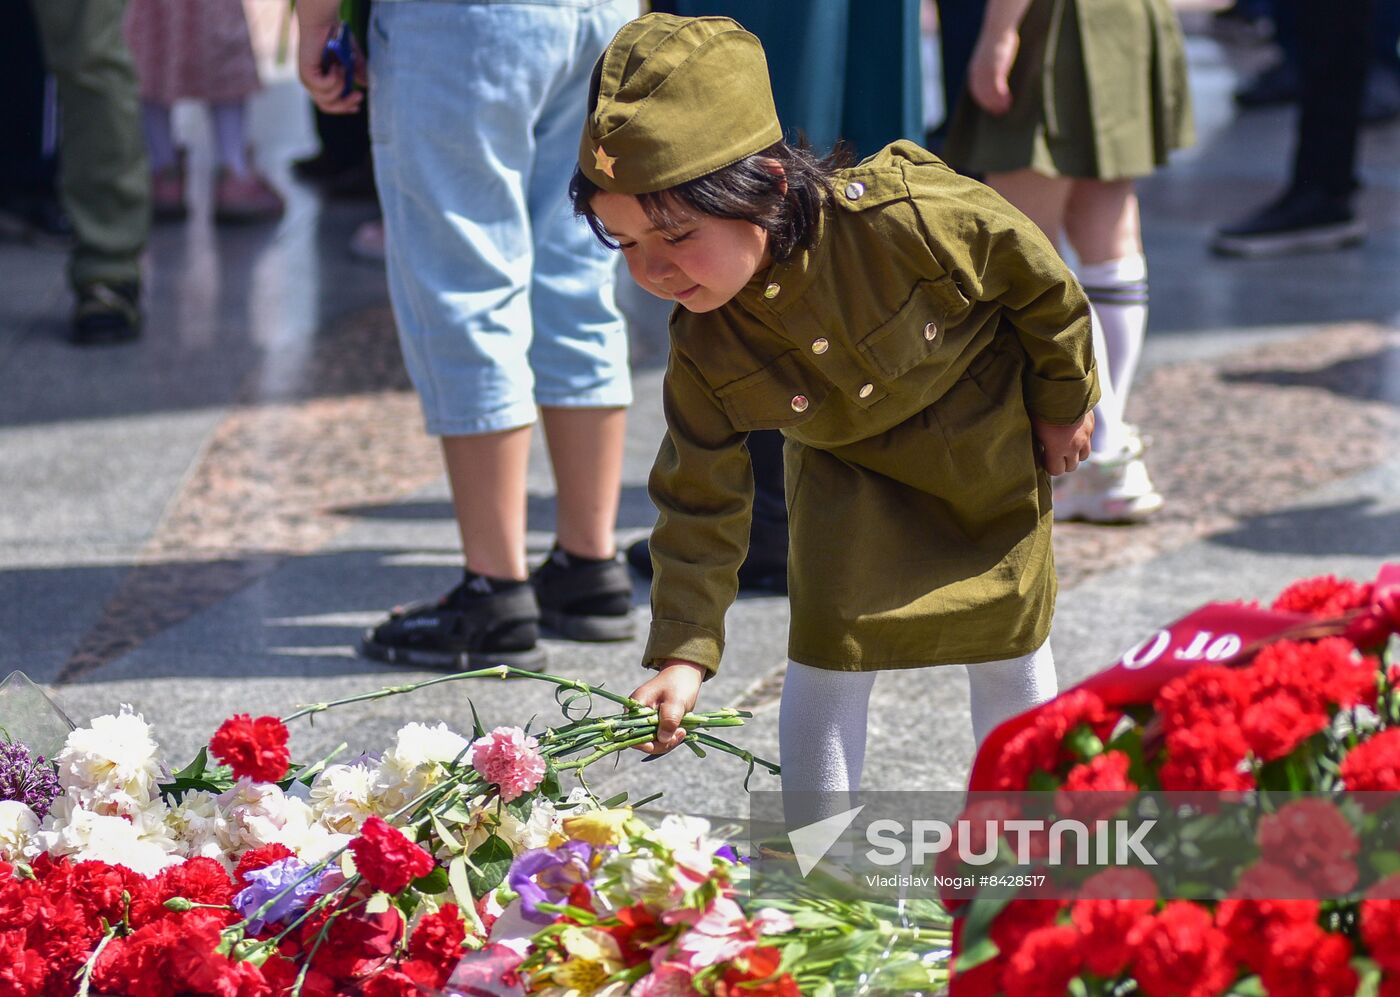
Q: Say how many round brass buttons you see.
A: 6